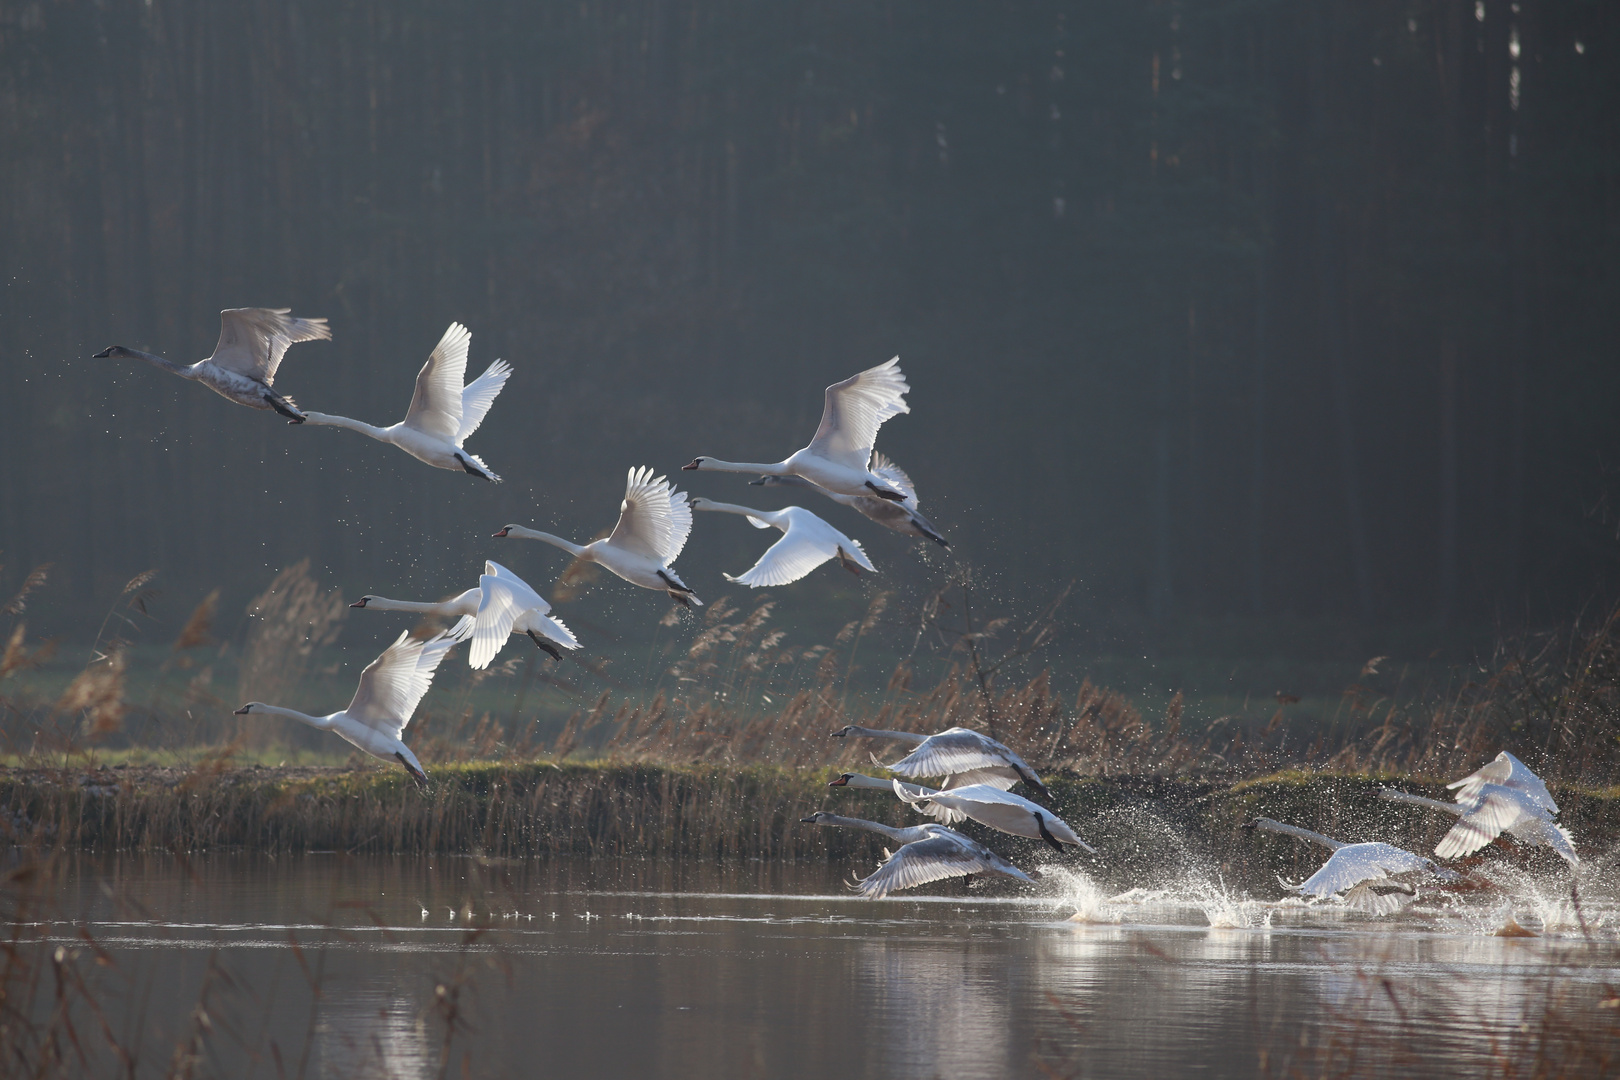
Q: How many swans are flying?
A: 13